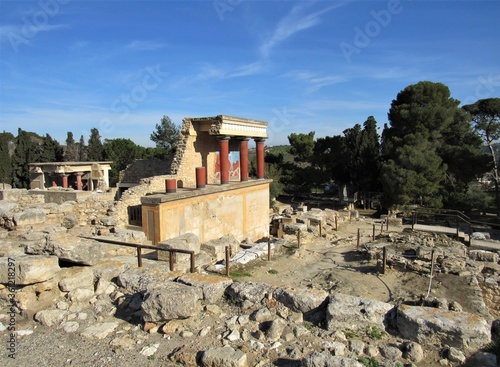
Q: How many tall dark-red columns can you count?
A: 3